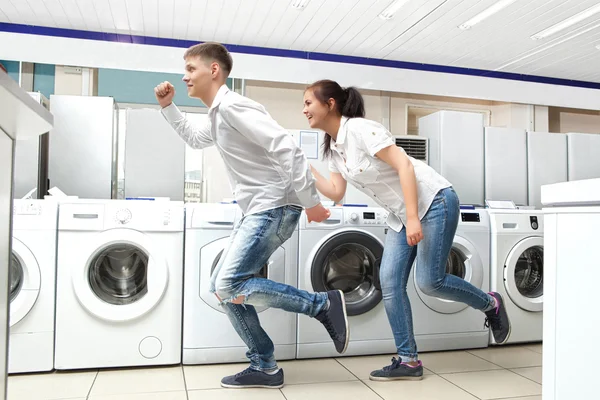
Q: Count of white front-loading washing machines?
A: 6